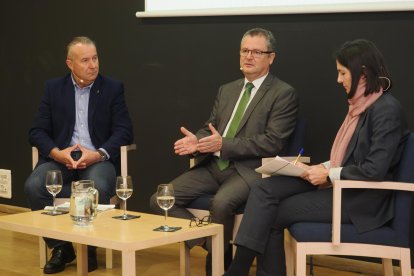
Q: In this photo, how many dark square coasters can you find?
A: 3